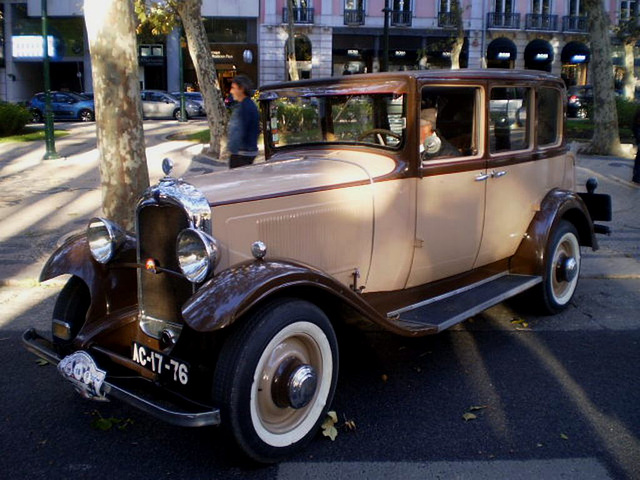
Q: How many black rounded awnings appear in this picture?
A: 3